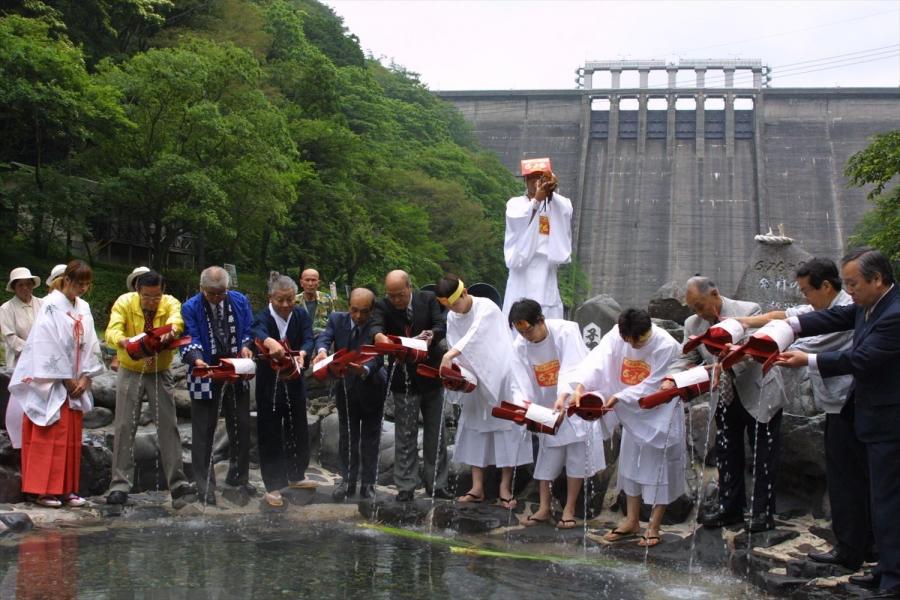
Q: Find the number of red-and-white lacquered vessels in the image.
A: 11